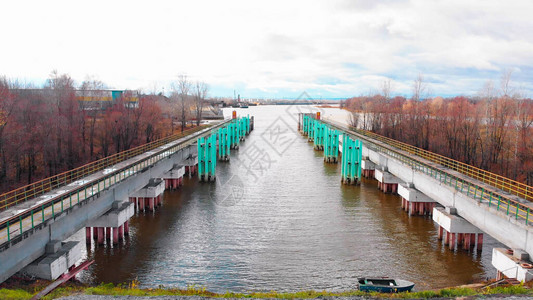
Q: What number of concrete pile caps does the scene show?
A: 10